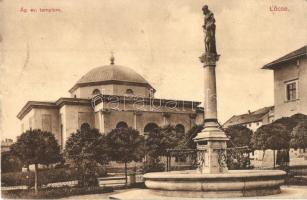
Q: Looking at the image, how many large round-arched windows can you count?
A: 4